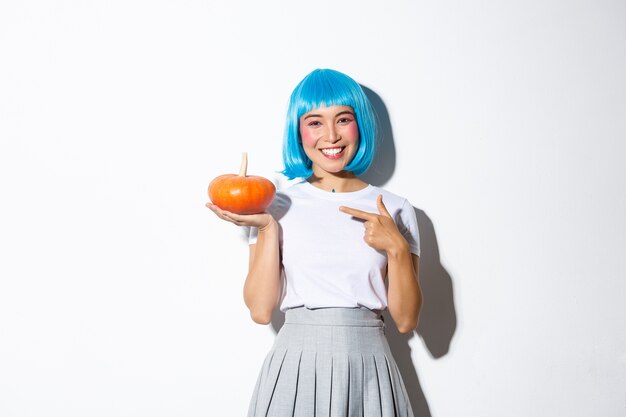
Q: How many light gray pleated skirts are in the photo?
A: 1